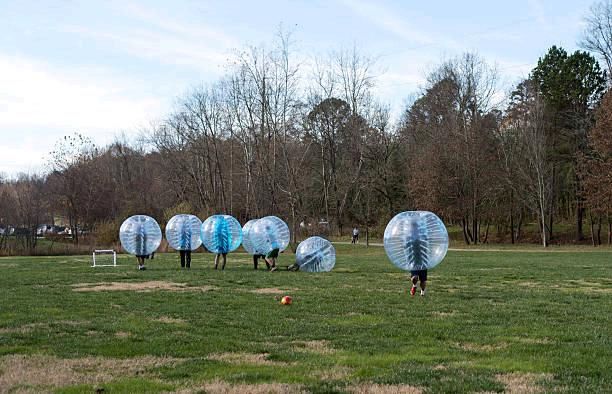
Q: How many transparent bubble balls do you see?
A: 7